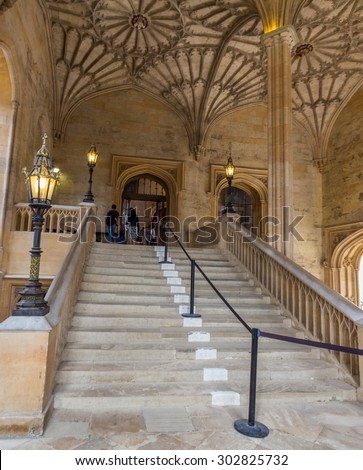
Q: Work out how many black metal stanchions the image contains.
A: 3